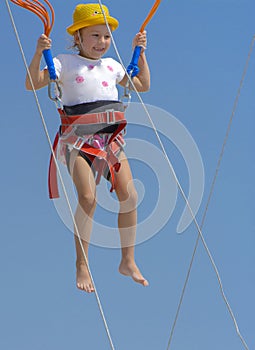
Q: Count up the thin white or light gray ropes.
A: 3